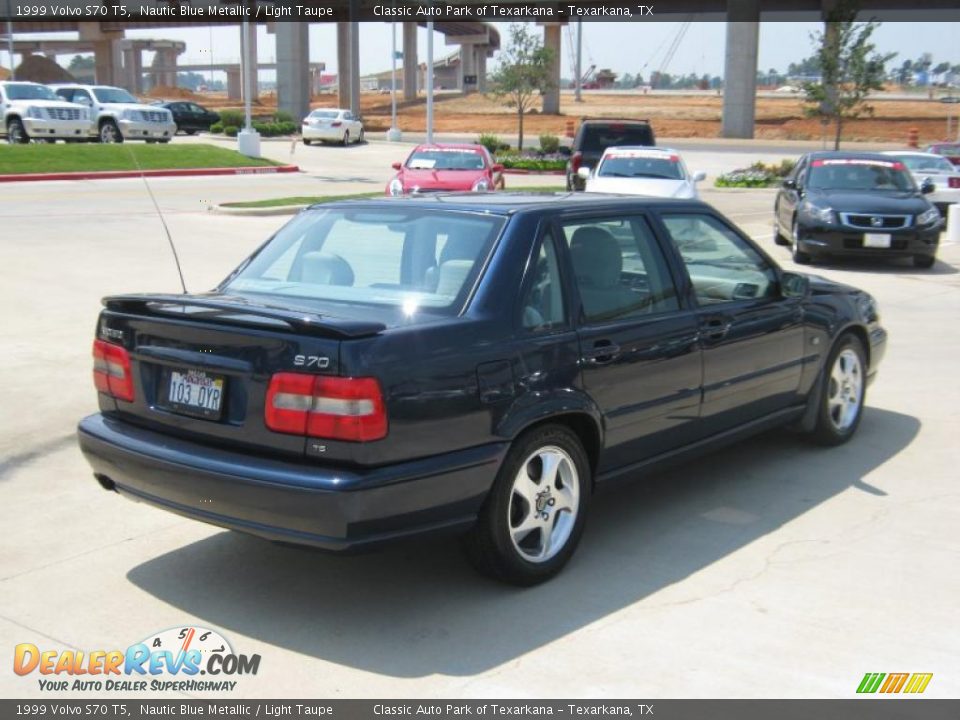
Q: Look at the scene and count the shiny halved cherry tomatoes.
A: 0